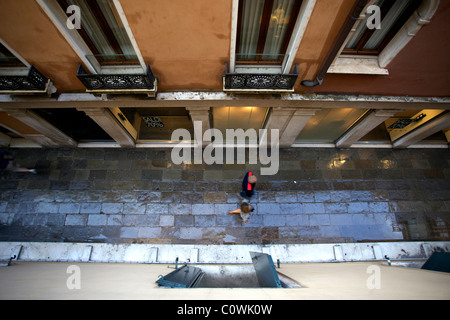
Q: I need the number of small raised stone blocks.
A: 8